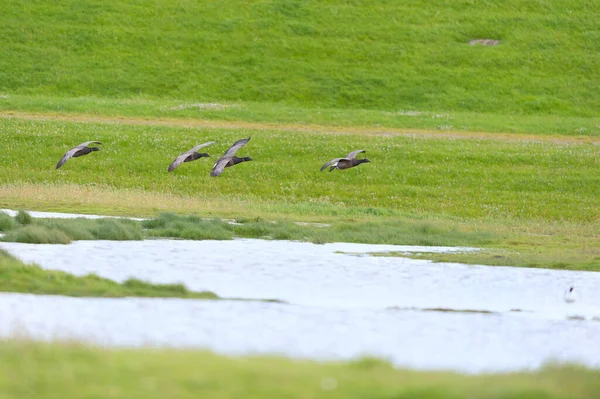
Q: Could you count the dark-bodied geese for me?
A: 4